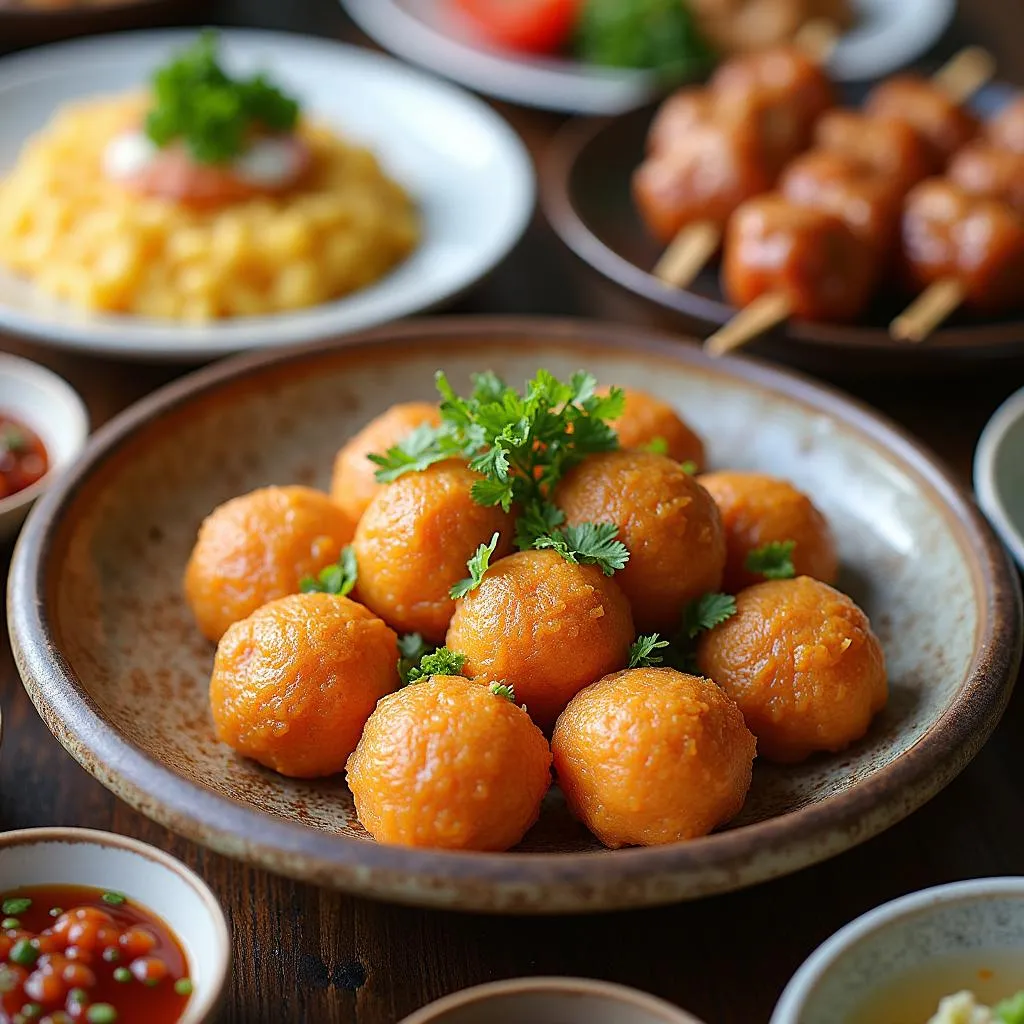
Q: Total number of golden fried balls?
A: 11